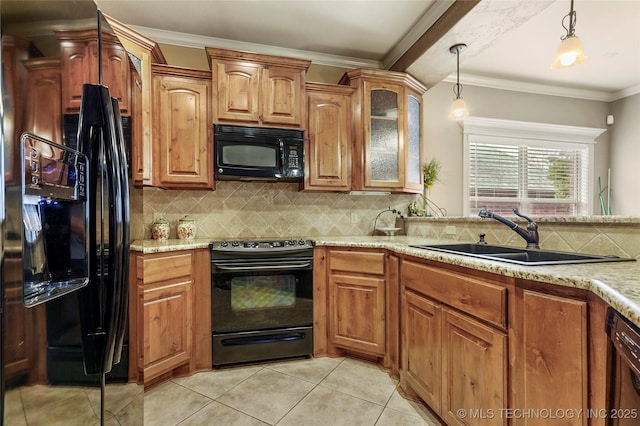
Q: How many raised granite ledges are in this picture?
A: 1